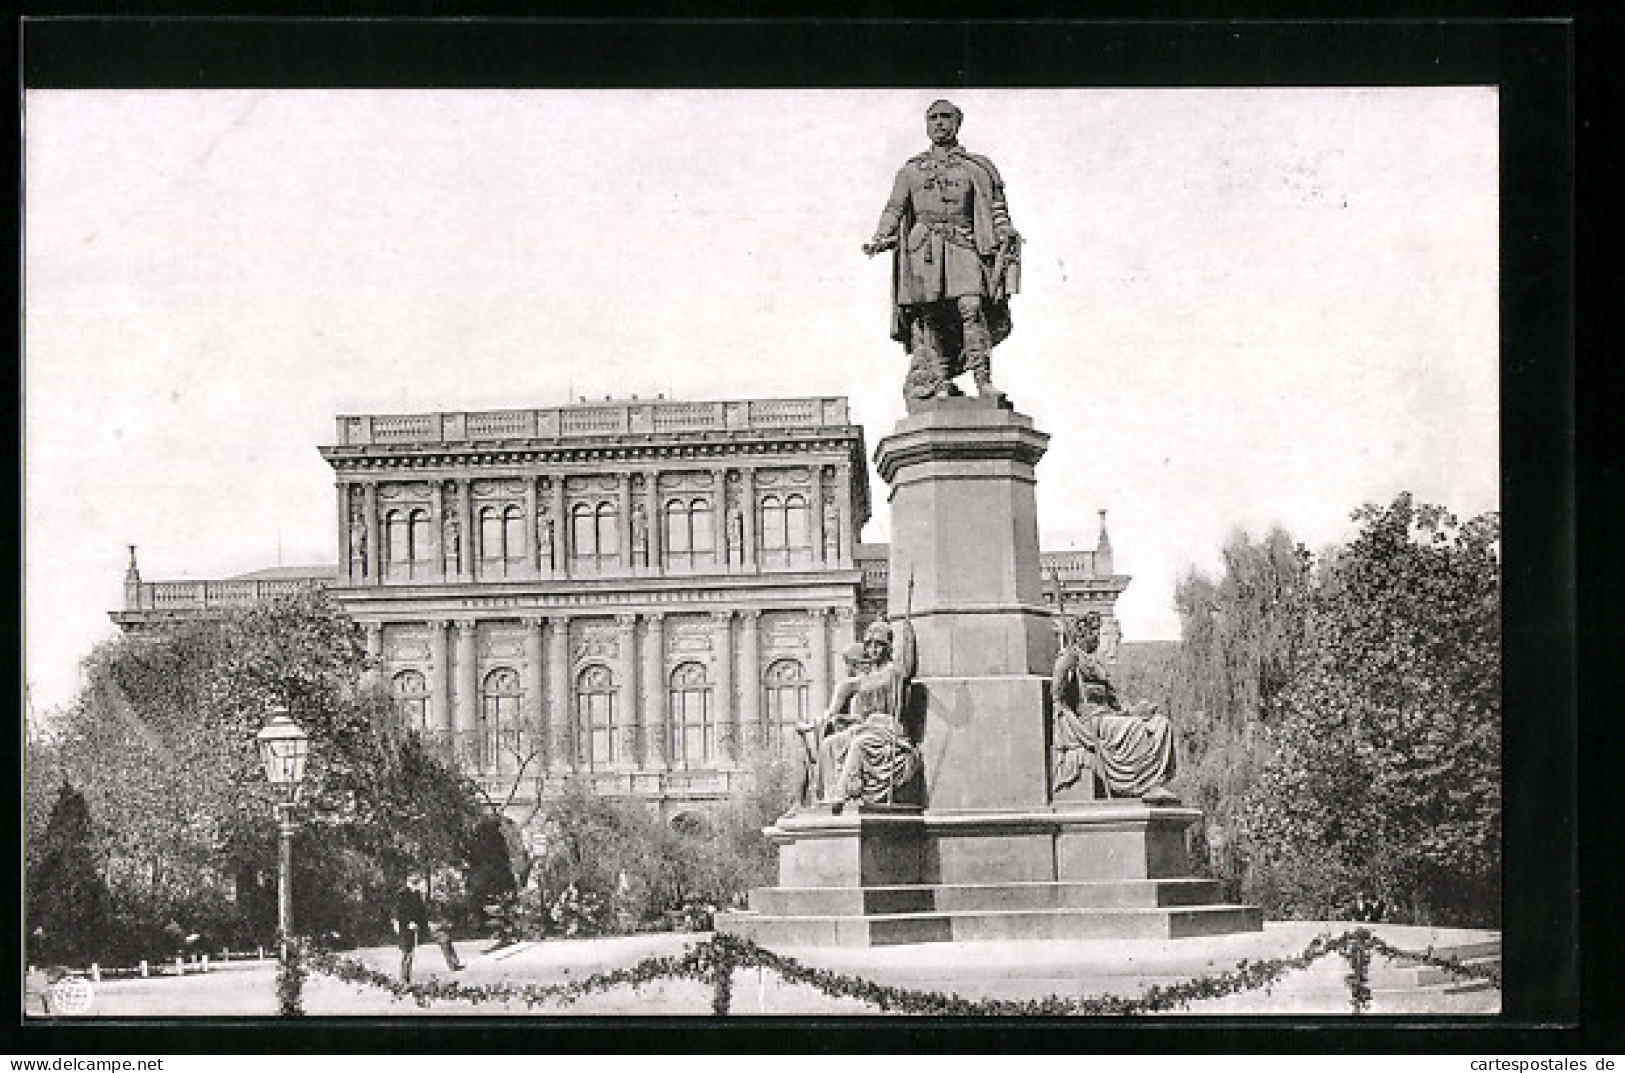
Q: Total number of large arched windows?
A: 5